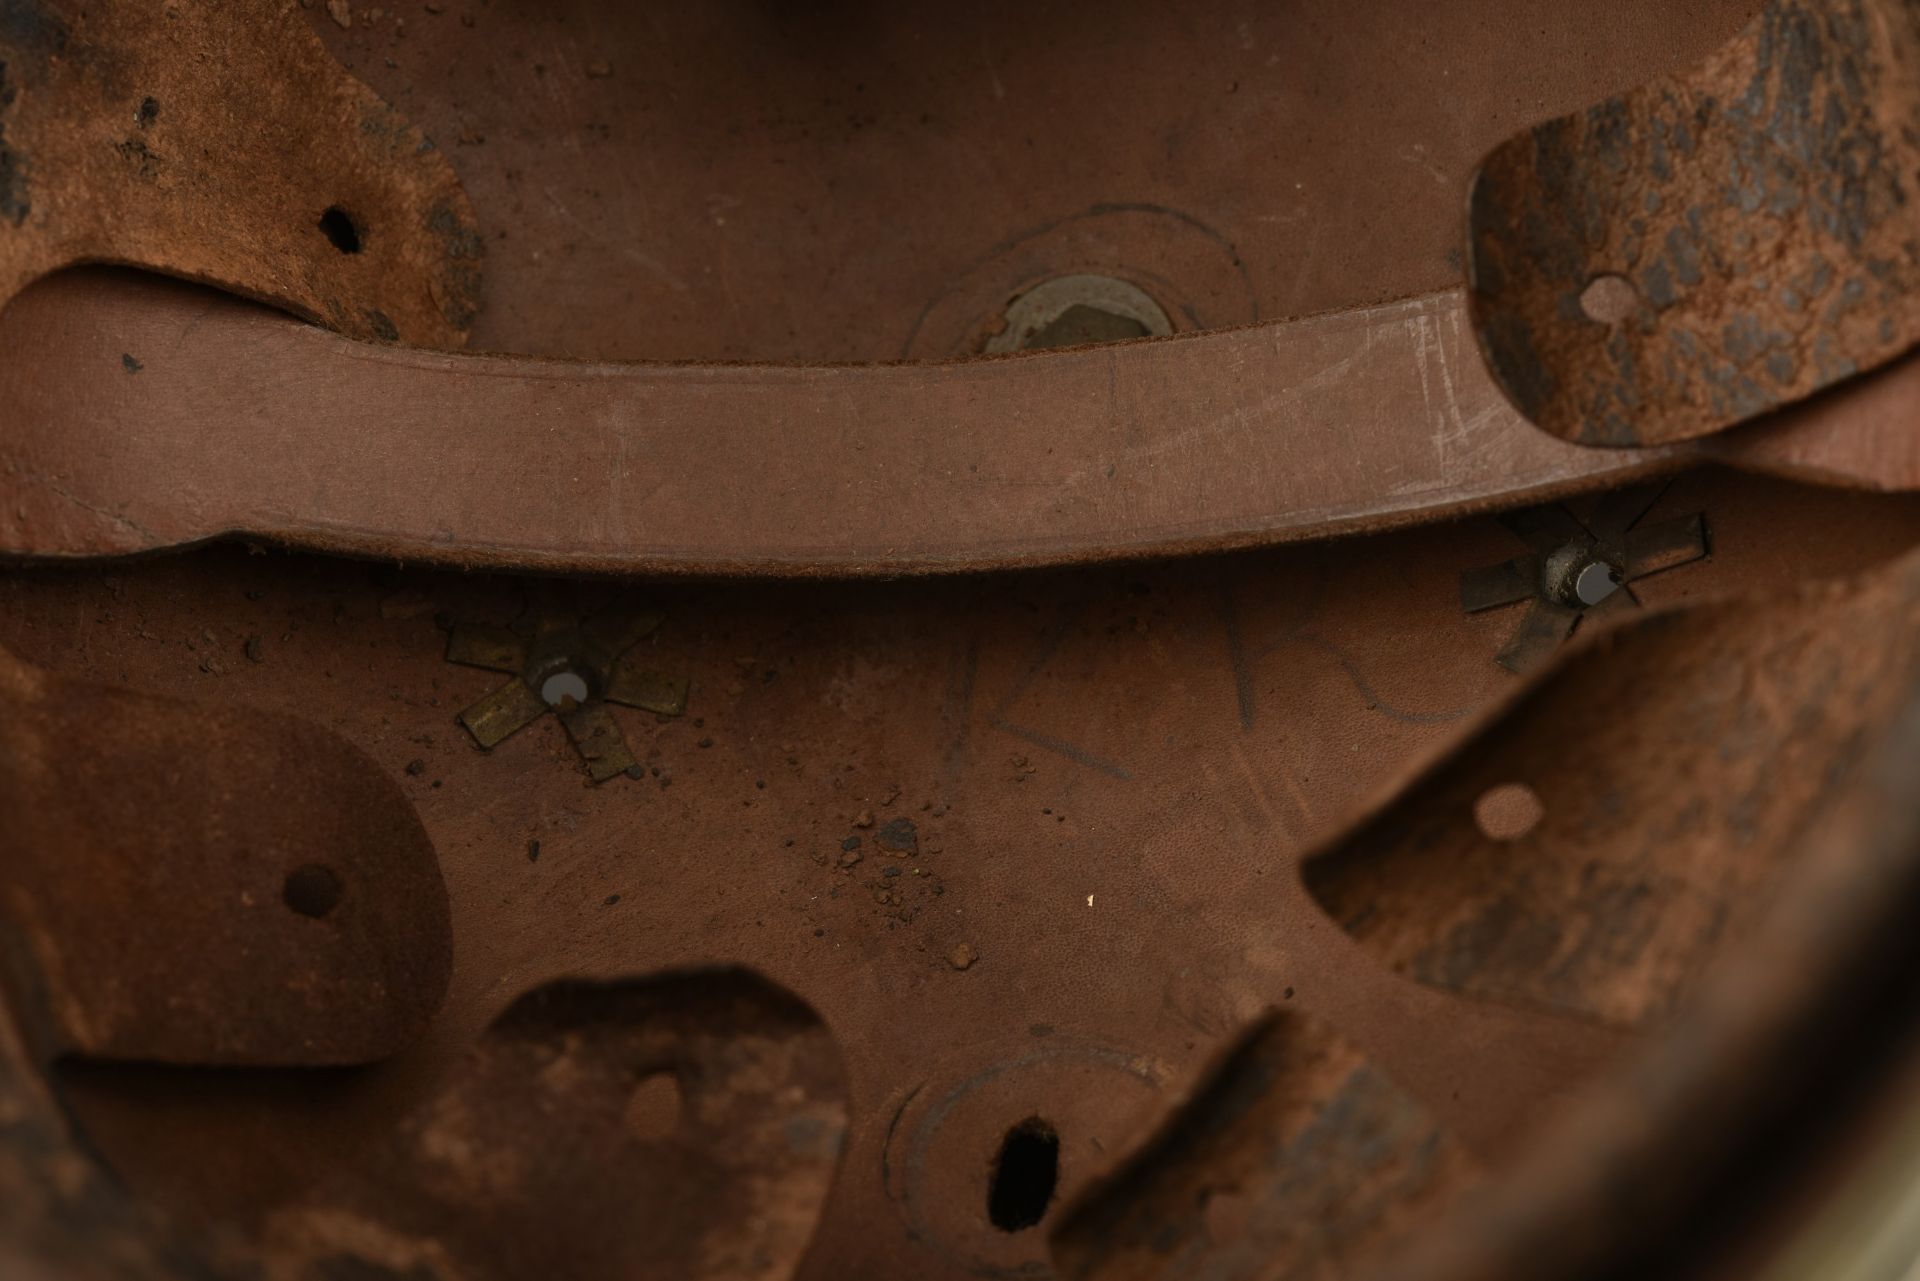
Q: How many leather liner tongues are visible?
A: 6